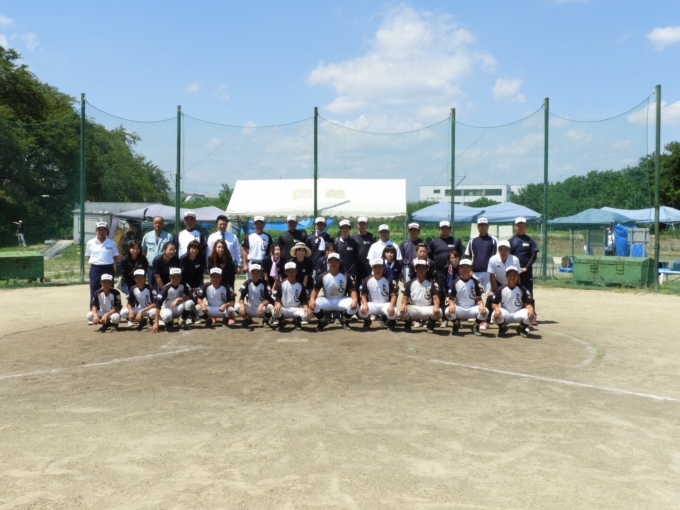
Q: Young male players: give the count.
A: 11